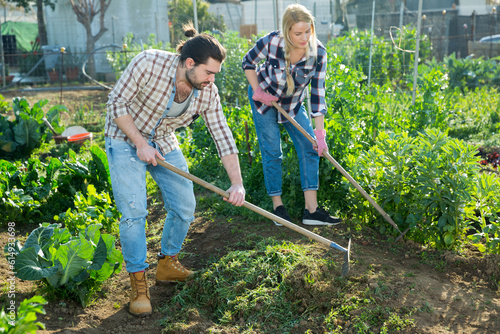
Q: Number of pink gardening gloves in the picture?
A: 2